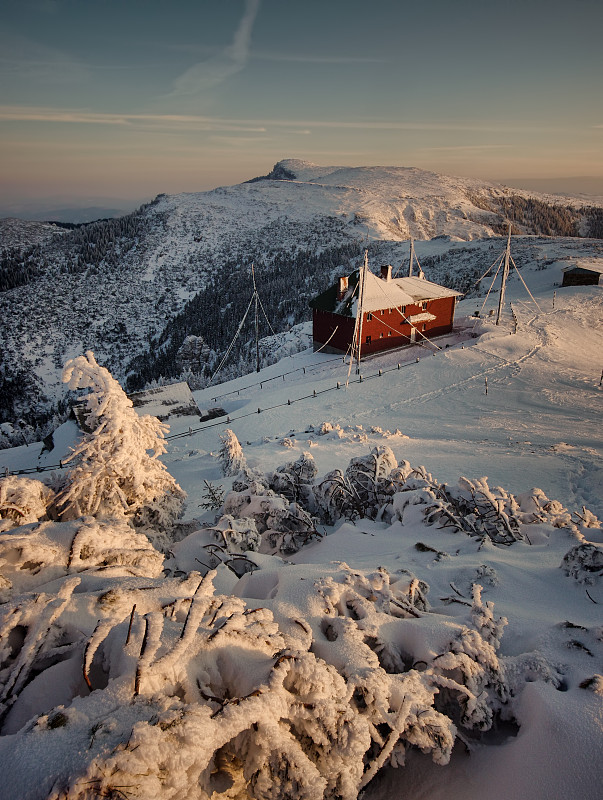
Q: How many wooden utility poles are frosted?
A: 4